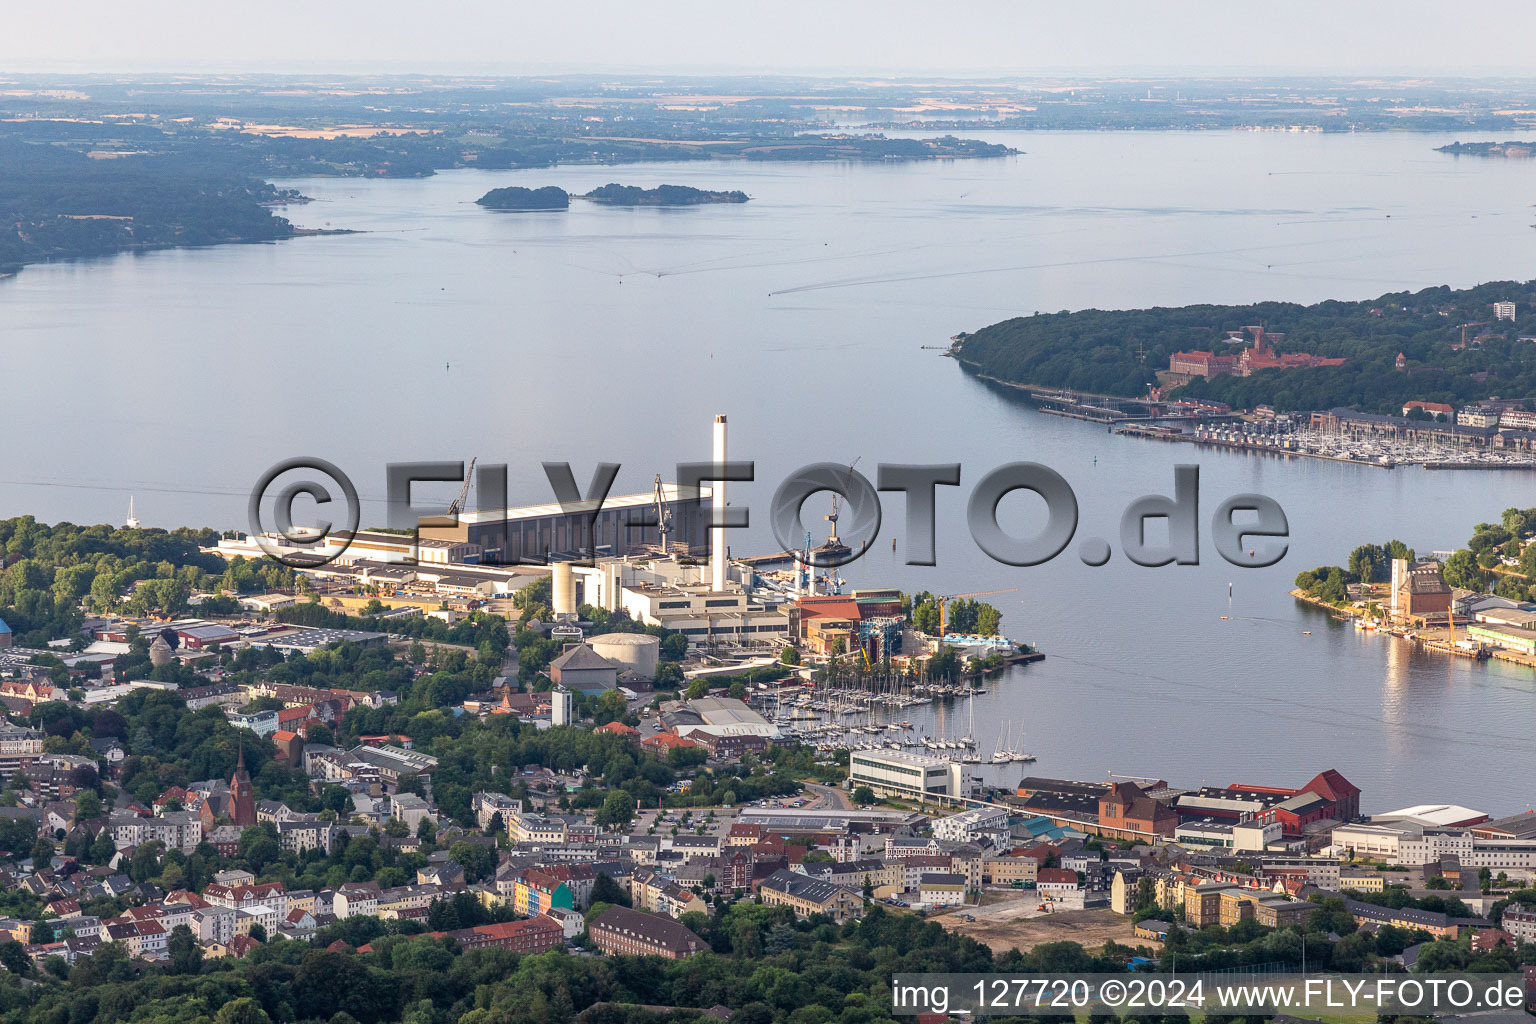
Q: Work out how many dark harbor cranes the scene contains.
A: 3